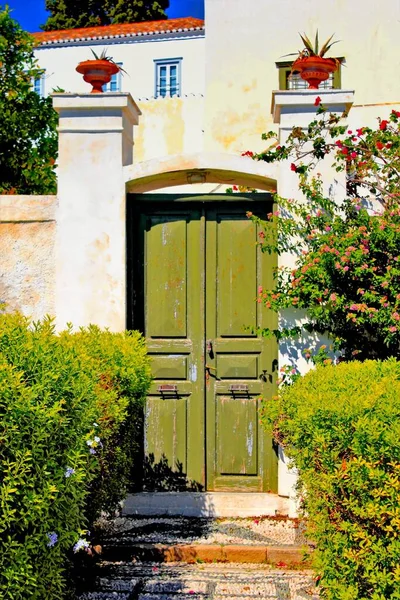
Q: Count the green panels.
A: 6